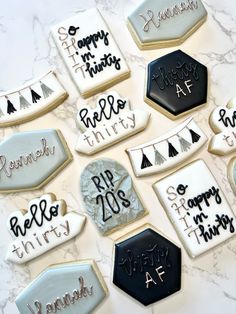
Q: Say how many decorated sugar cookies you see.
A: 14